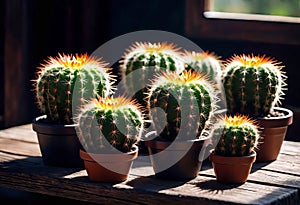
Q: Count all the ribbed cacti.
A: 7